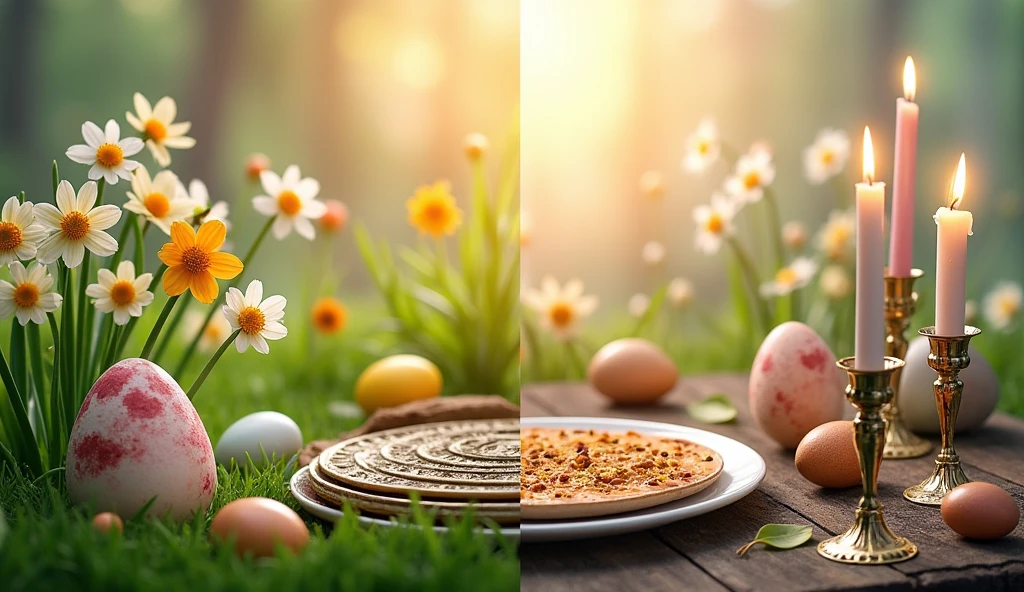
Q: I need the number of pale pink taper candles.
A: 3